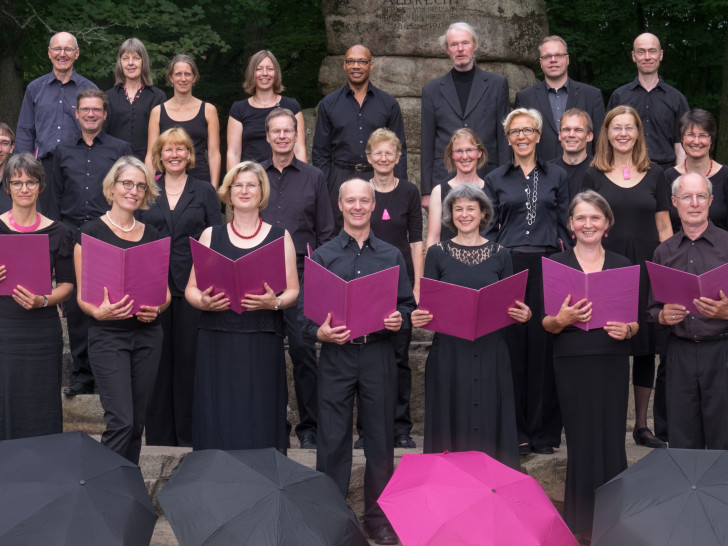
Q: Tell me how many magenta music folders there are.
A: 7